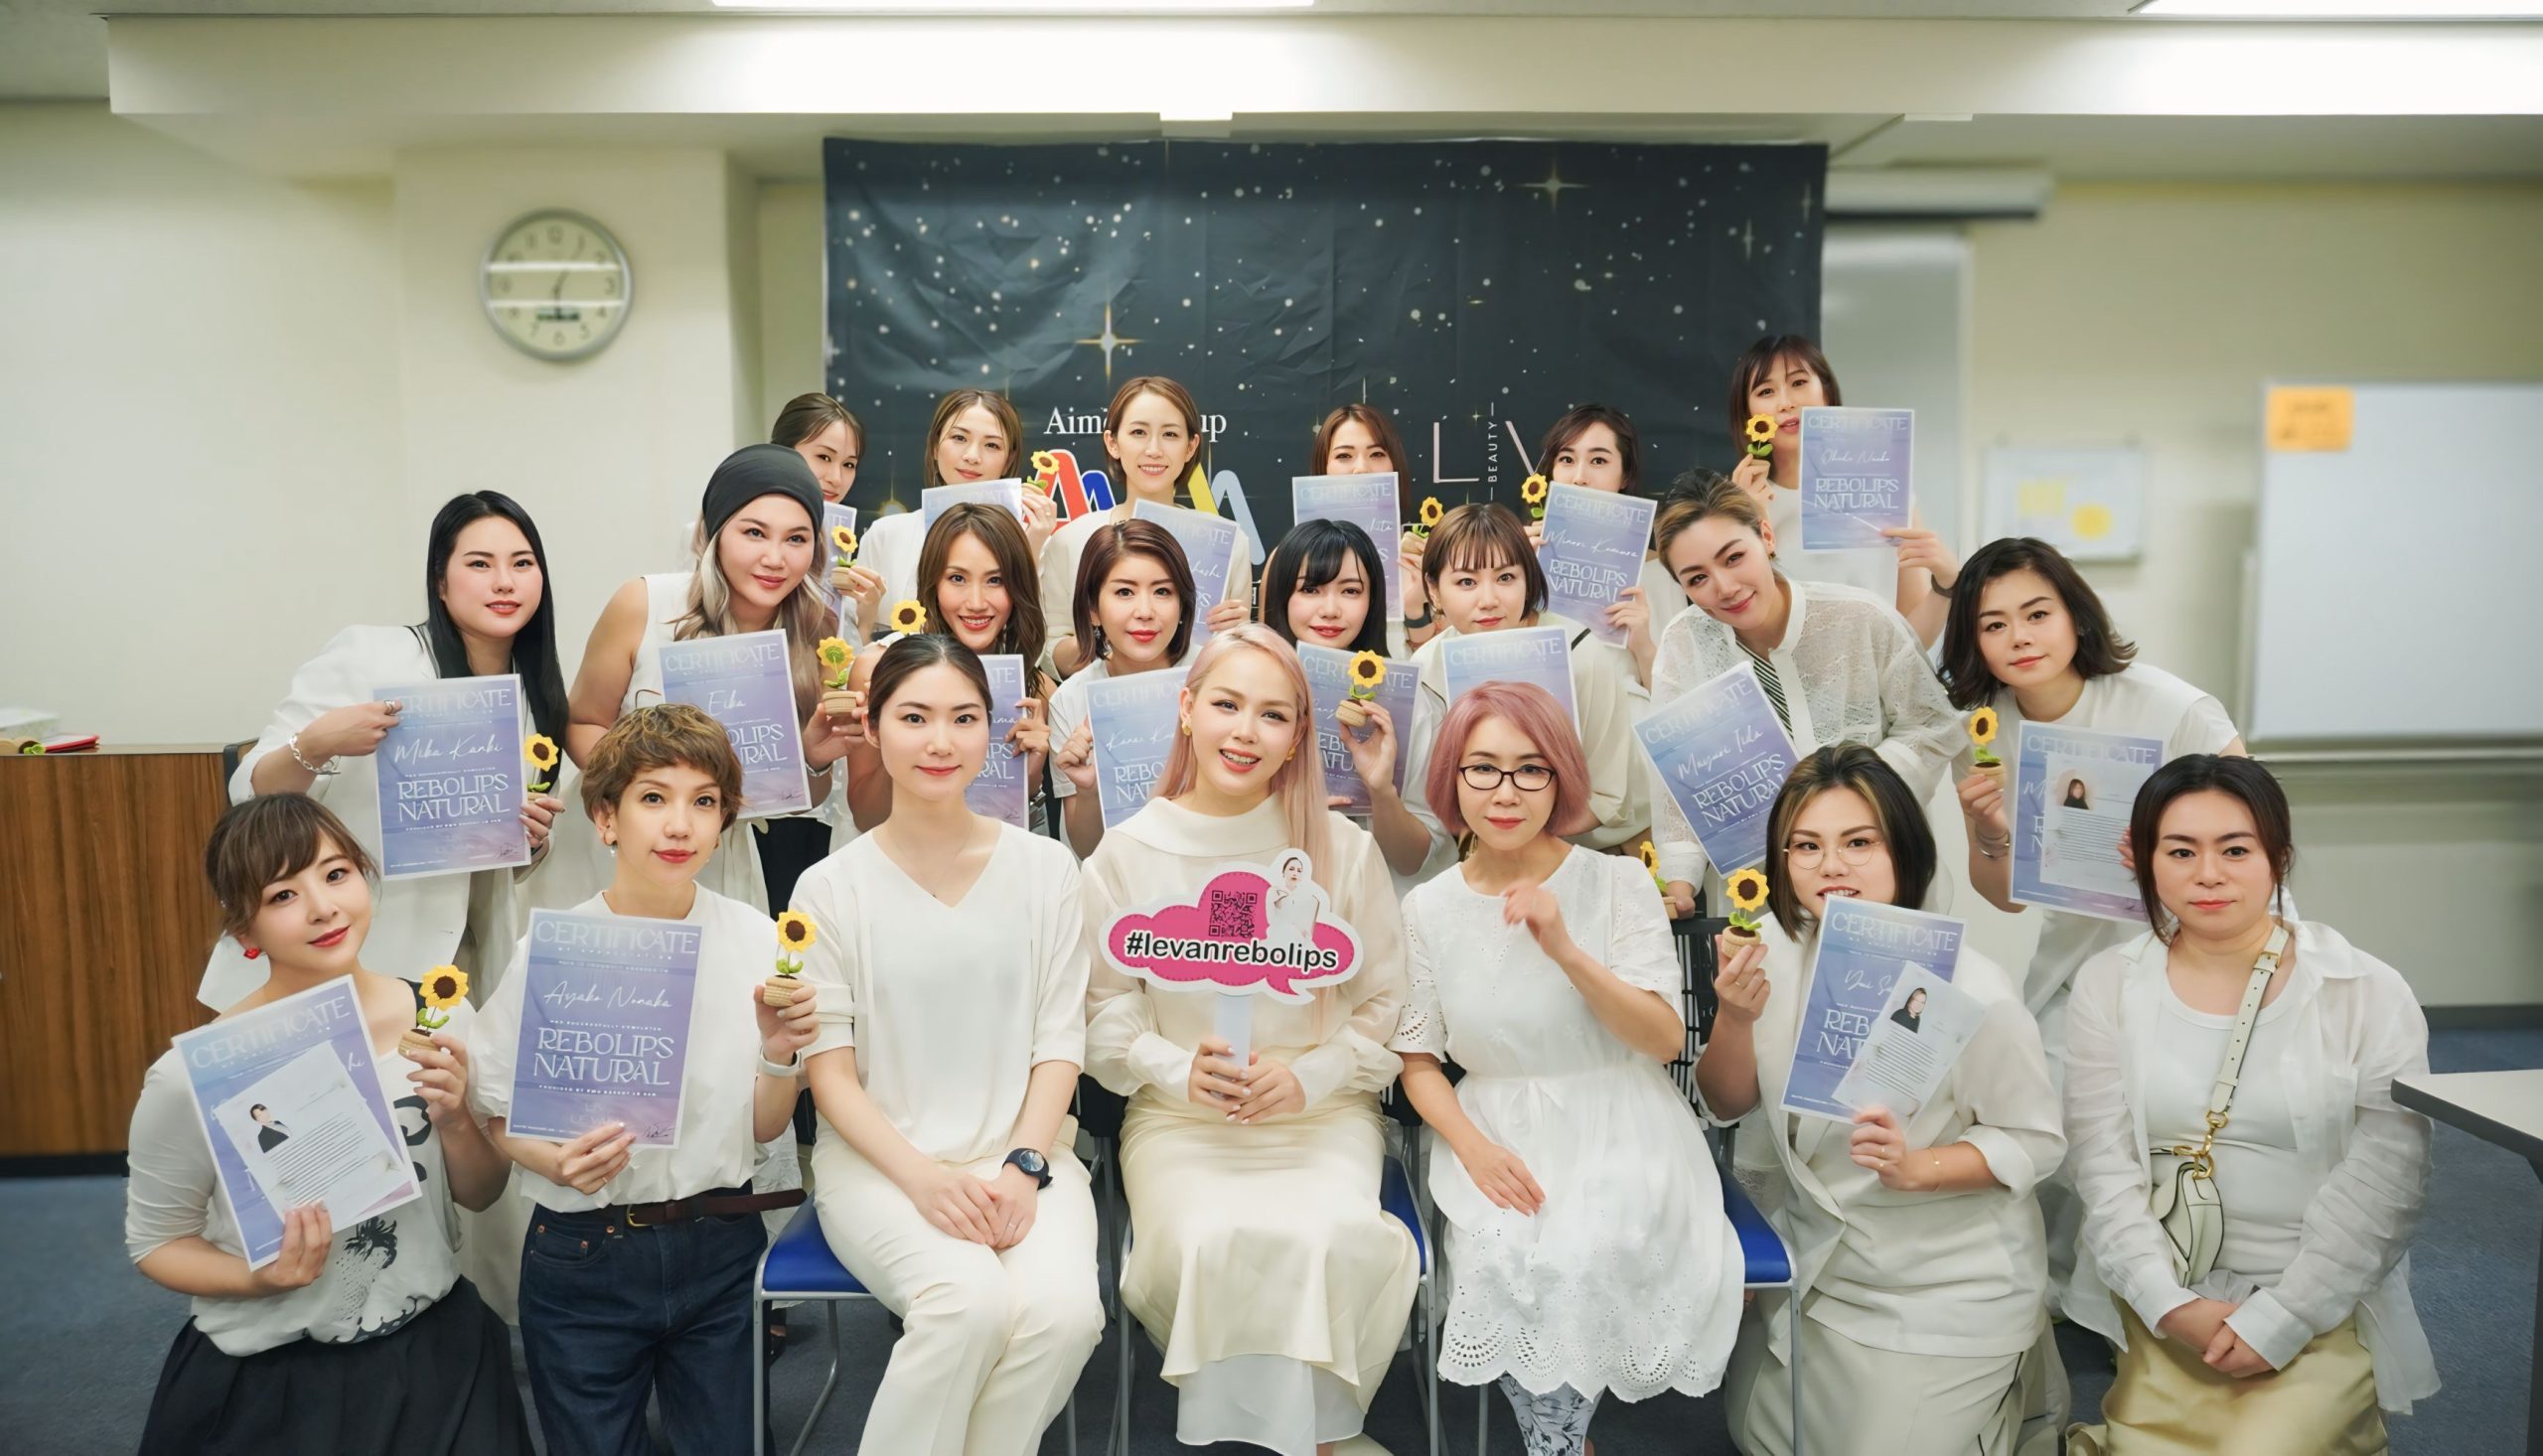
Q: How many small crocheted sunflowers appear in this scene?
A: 14